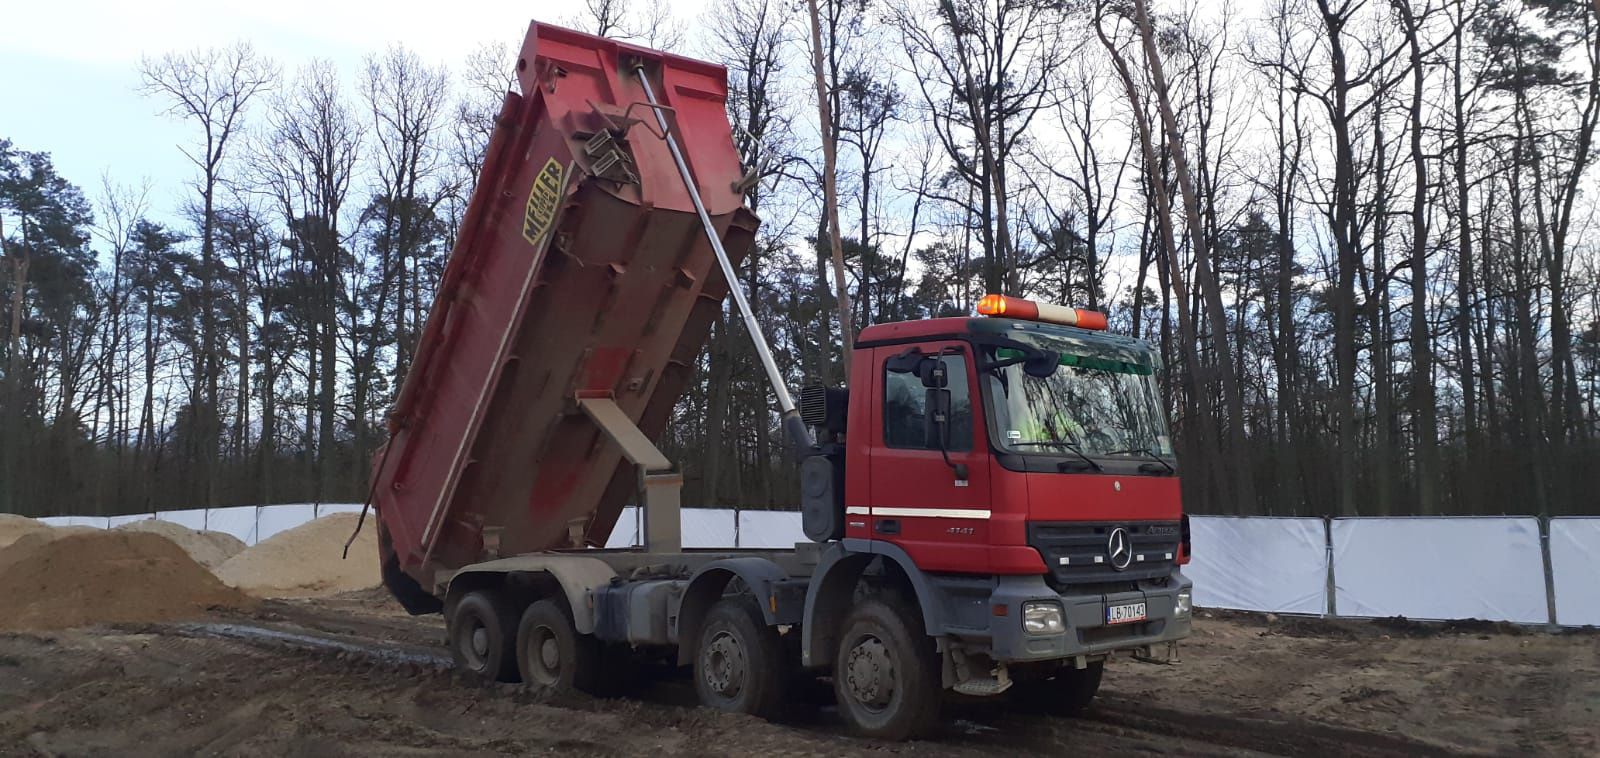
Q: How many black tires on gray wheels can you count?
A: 4